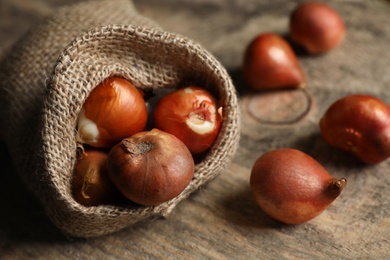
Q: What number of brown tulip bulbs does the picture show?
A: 8